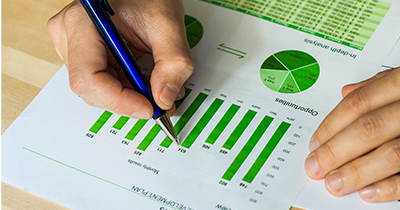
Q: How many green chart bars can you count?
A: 10